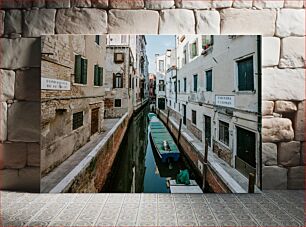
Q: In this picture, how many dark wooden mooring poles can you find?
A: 4